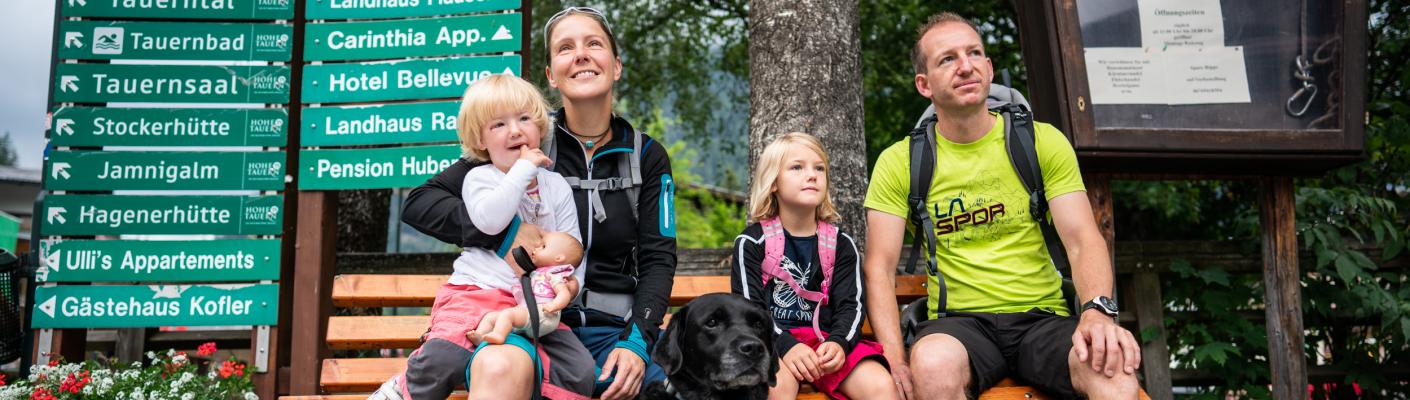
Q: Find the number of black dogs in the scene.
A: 1